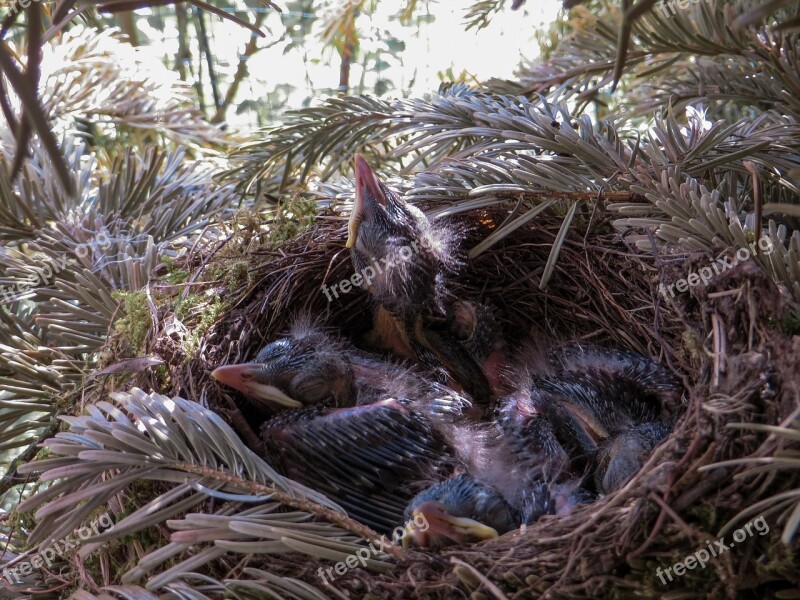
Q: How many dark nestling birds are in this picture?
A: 4